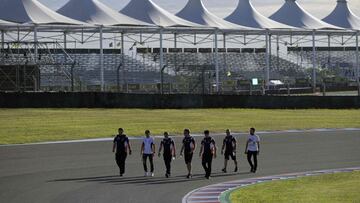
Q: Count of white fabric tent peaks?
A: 7